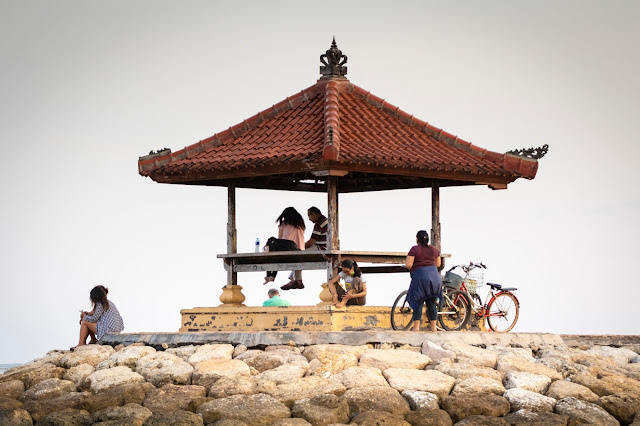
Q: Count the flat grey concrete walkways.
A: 1